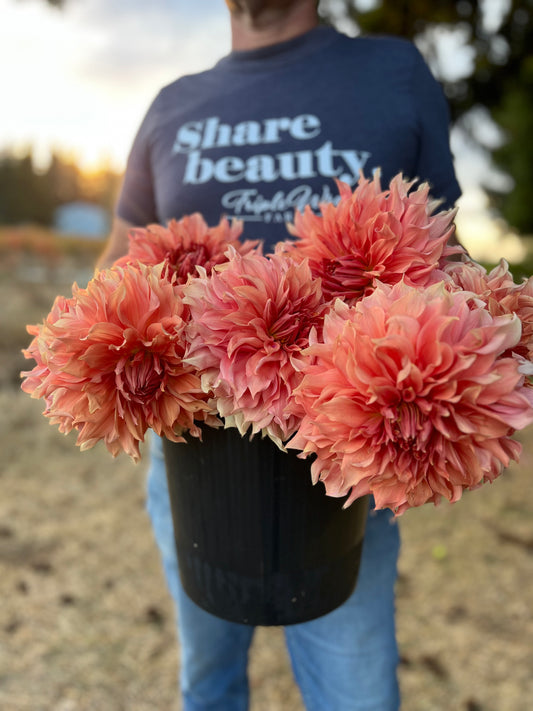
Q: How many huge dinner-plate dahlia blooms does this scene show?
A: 6